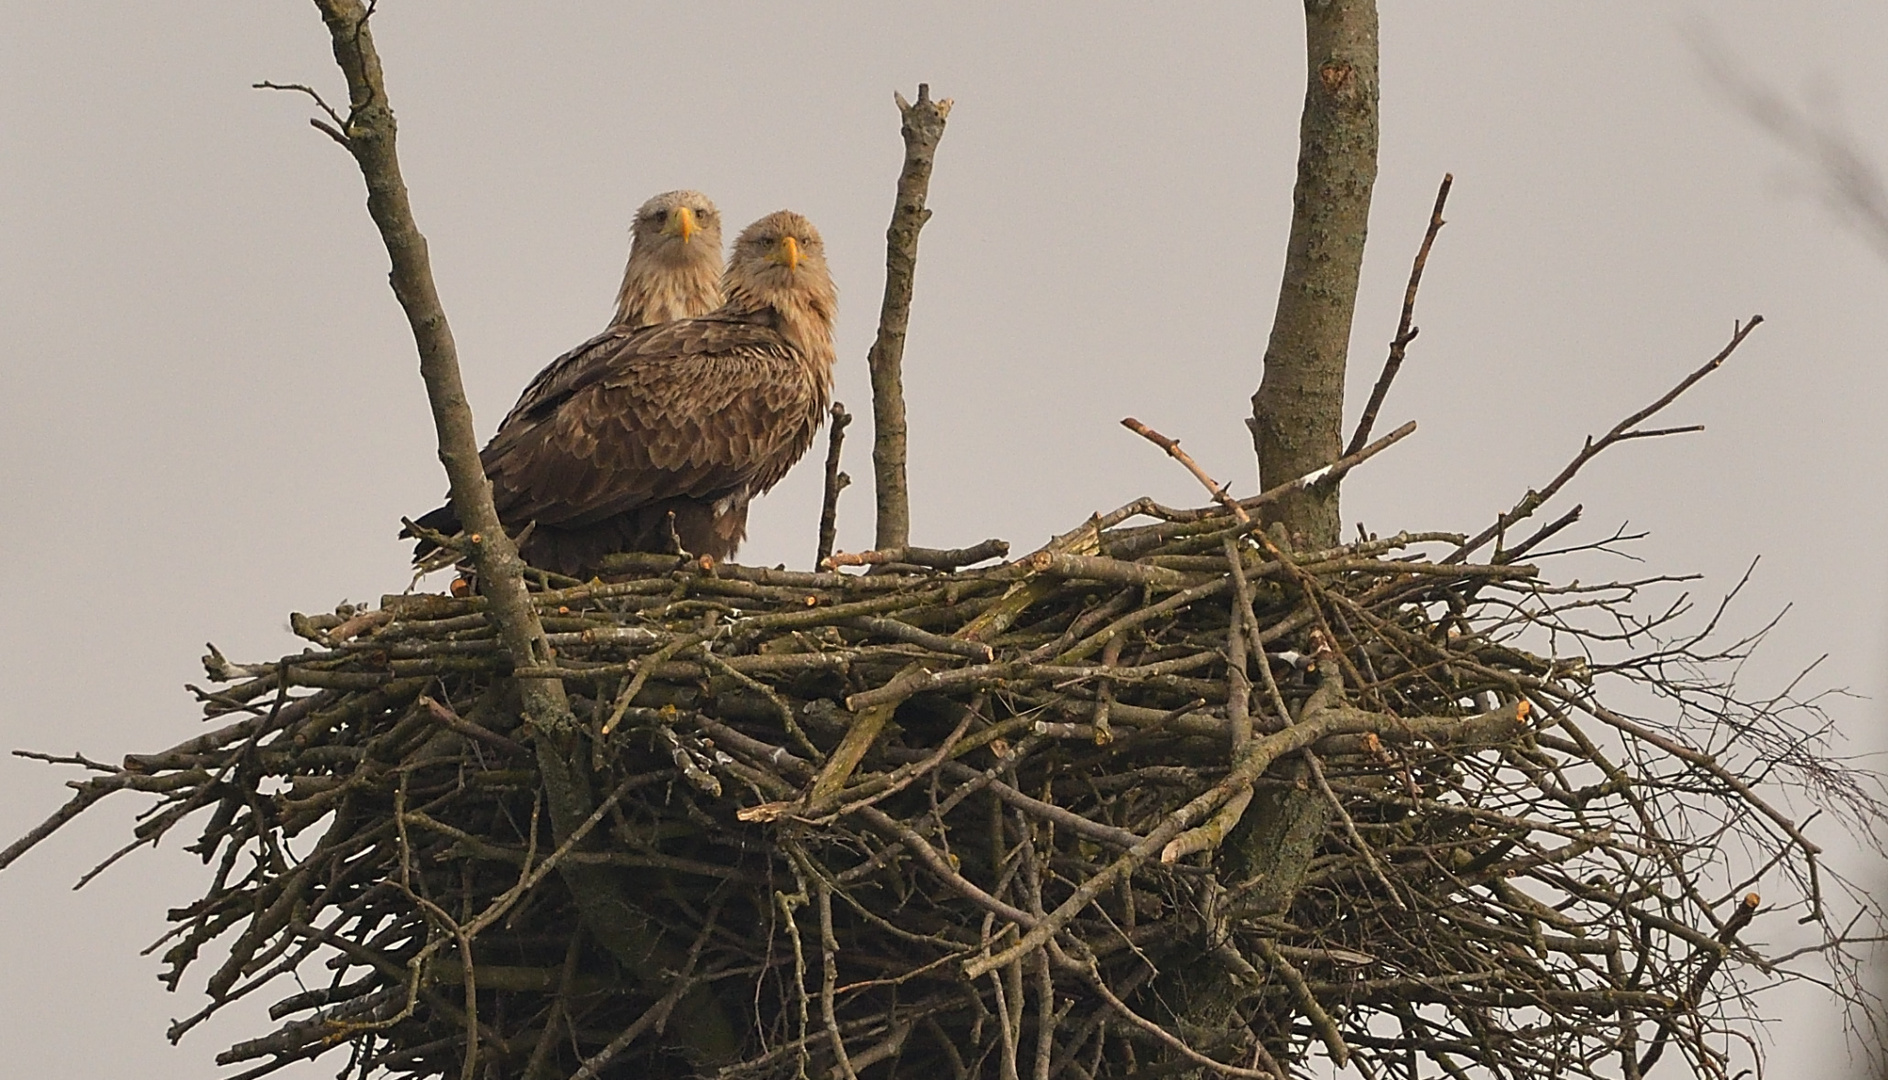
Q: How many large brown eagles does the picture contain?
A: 2